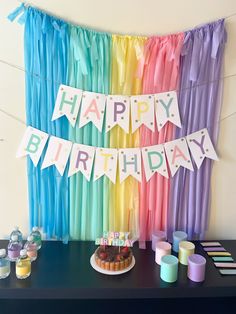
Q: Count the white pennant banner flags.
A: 13